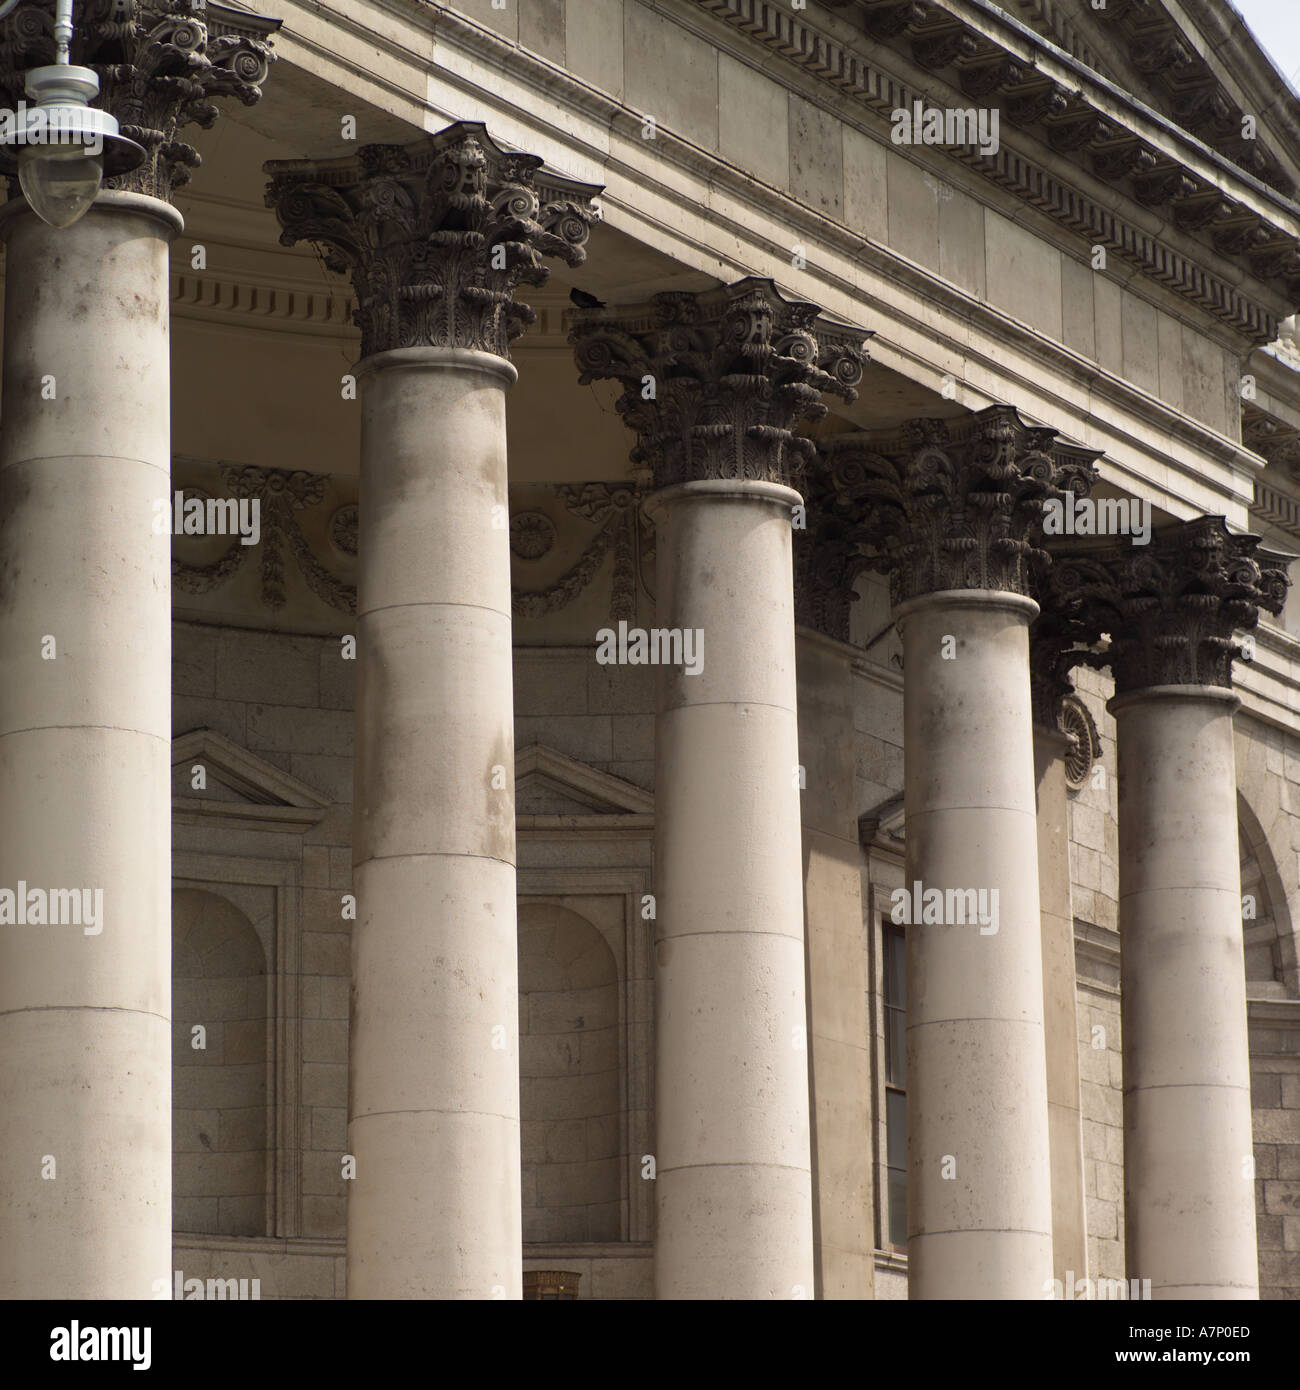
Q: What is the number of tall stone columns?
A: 5